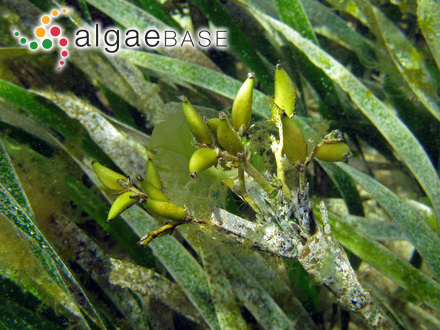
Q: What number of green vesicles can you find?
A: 13